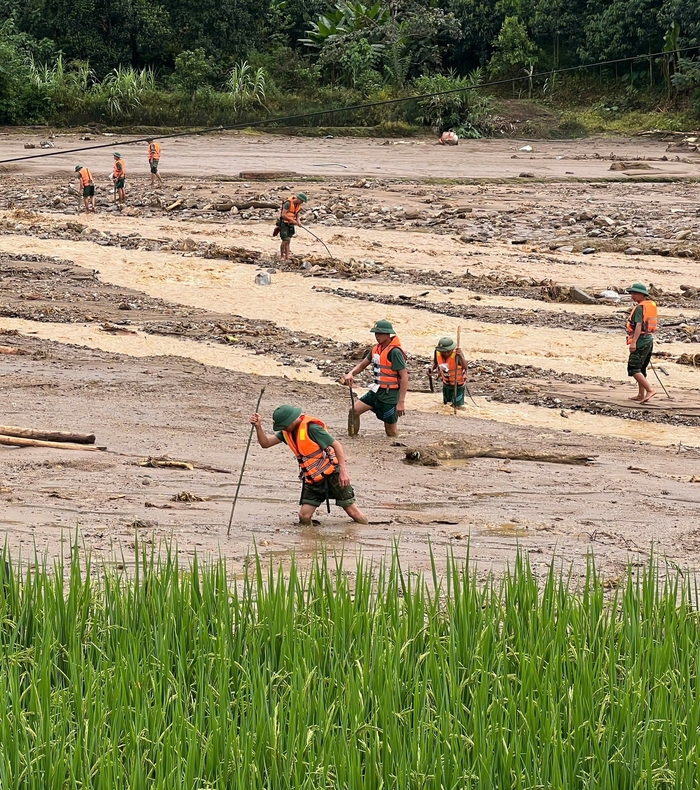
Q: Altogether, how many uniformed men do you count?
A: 8